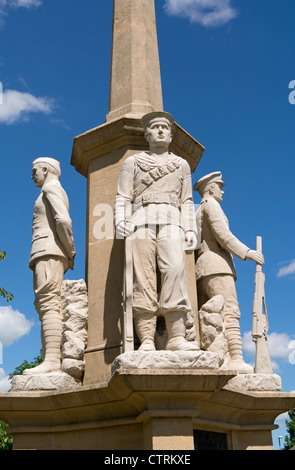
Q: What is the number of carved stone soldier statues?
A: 3